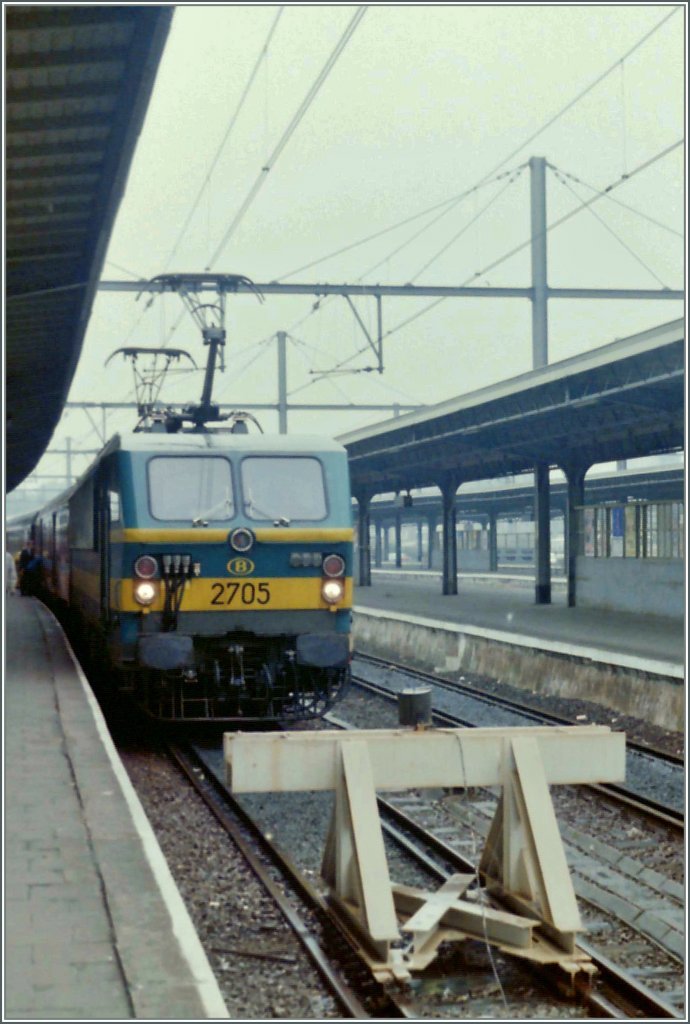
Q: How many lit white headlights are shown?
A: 2